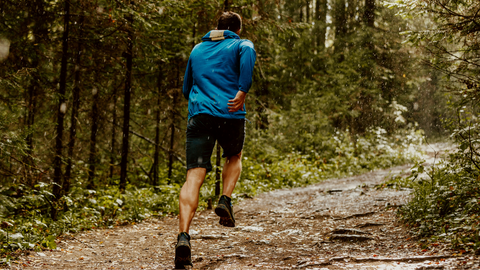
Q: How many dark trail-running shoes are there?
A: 2